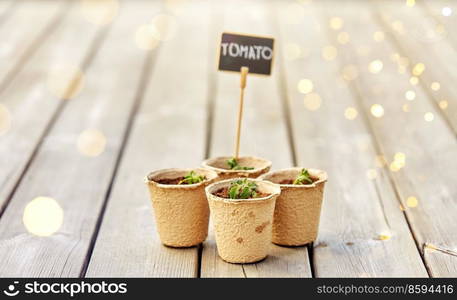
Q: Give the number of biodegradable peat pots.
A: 4